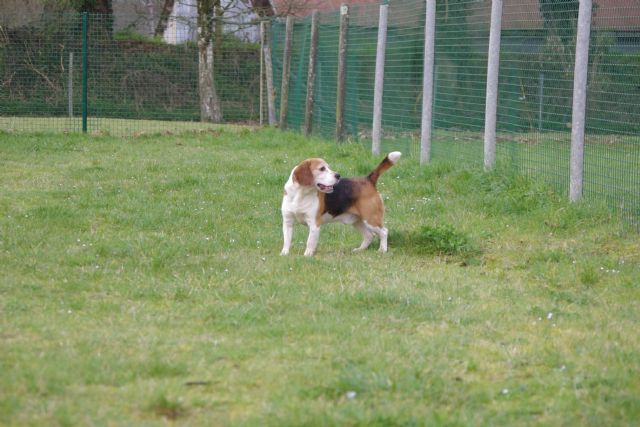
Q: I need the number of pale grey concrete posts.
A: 4